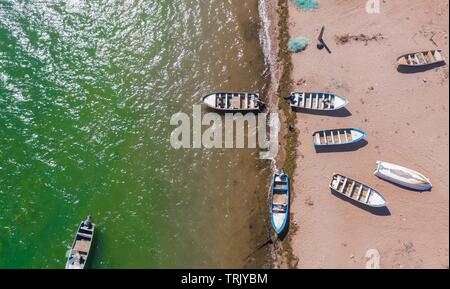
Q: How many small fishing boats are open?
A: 7